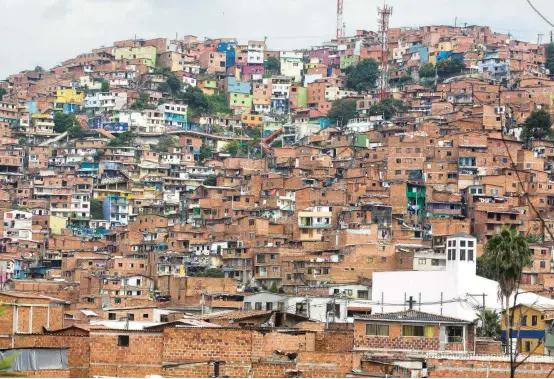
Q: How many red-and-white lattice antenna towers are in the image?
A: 2